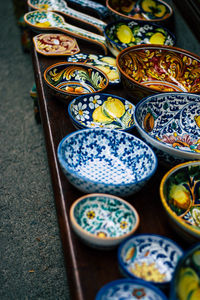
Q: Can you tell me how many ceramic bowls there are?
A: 12